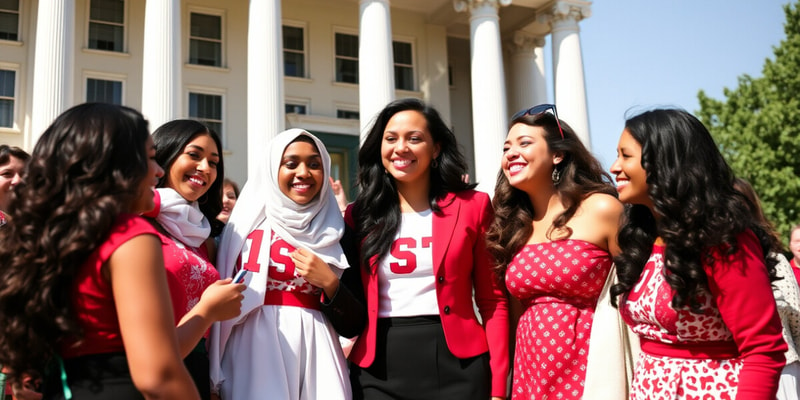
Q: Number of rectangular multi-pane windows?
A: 11